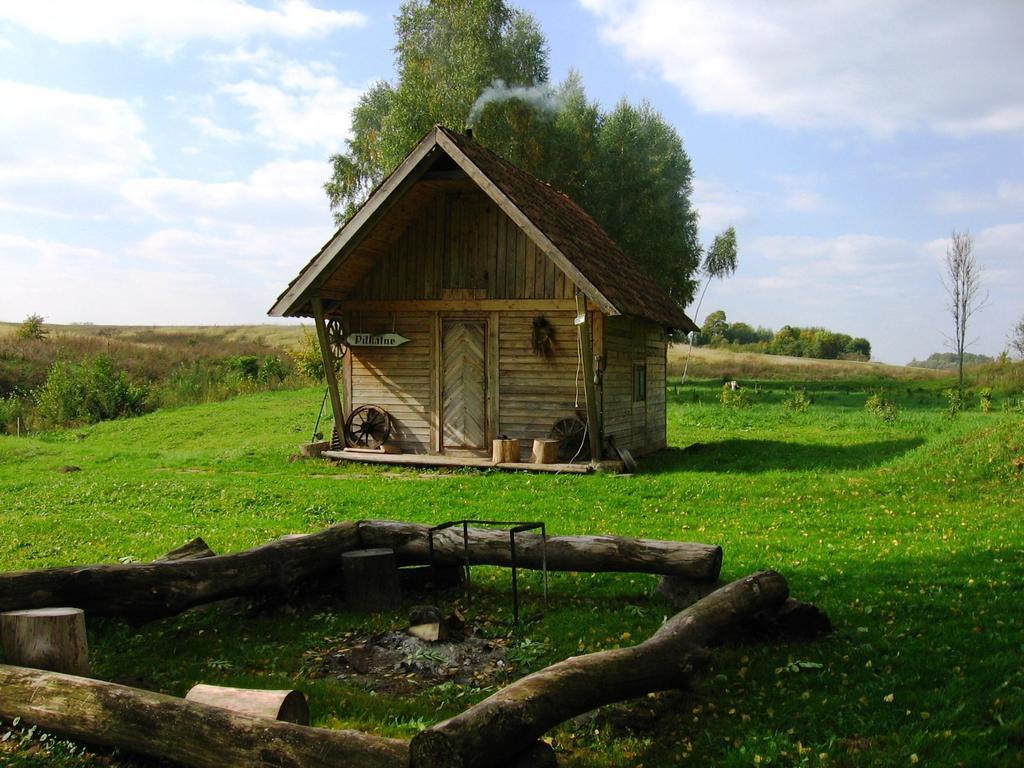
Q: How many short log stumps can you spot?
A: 5